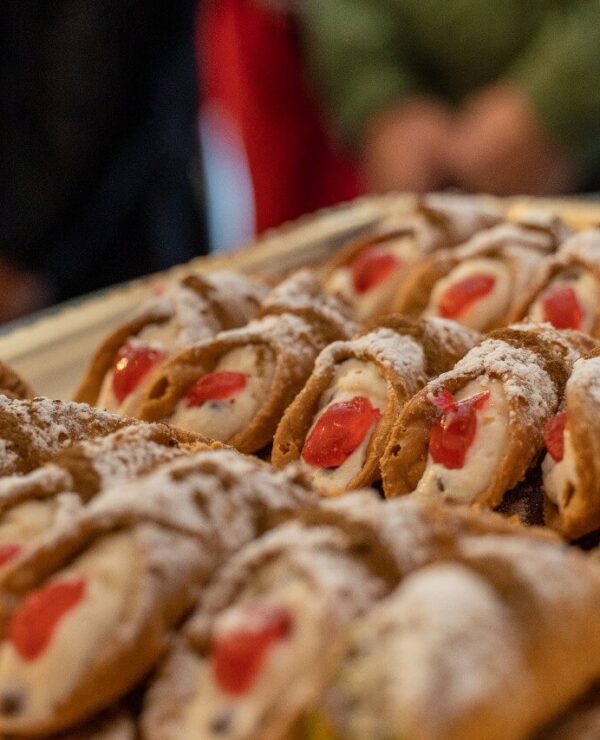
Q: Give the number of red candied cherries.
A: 11